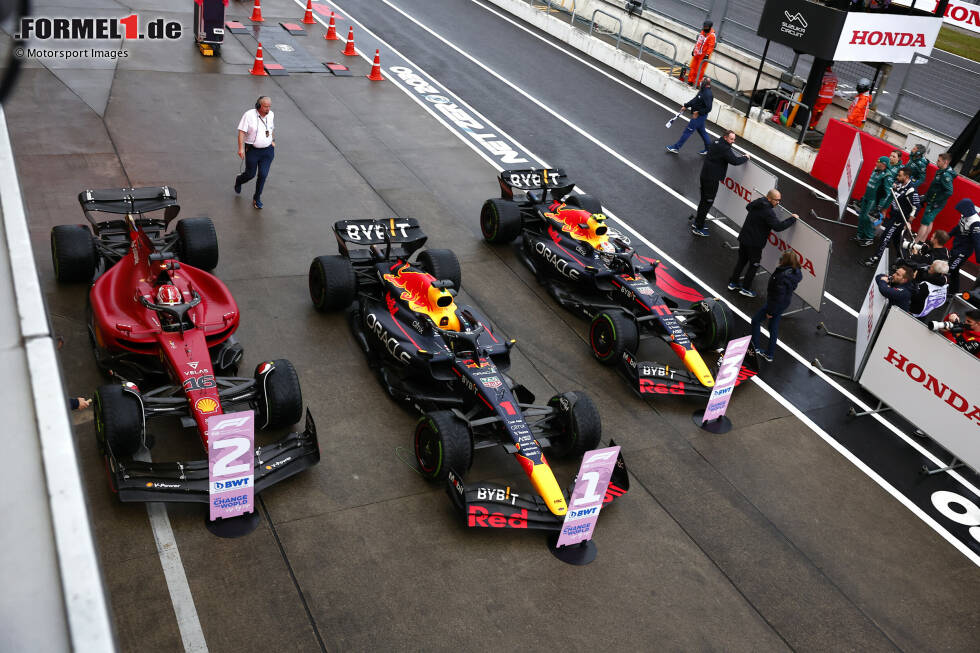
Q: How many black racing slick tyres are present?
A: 12